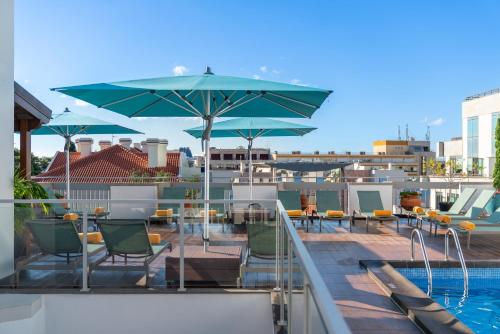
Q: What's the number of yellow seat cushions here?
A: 13